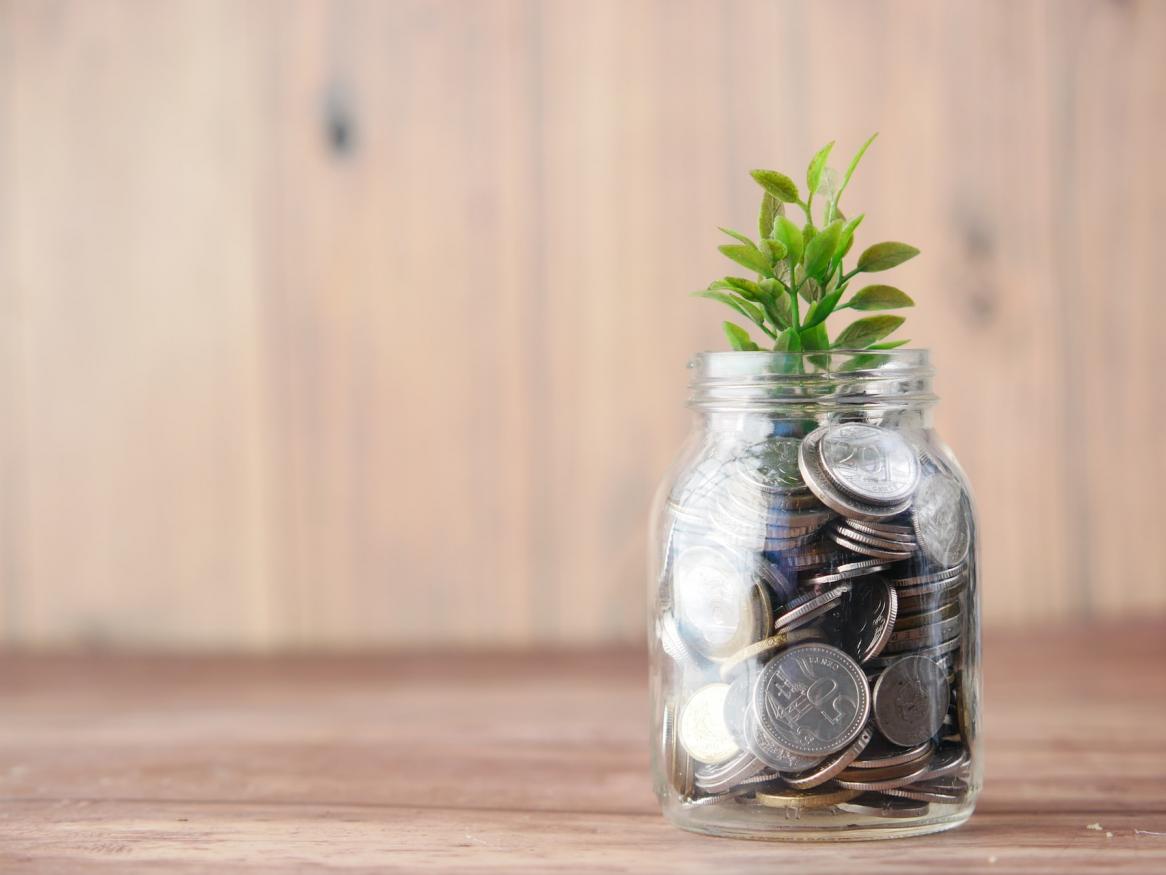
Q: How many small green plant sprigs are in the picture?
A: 1